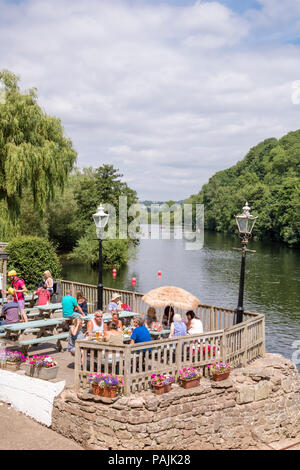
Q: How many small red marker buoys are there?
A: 3